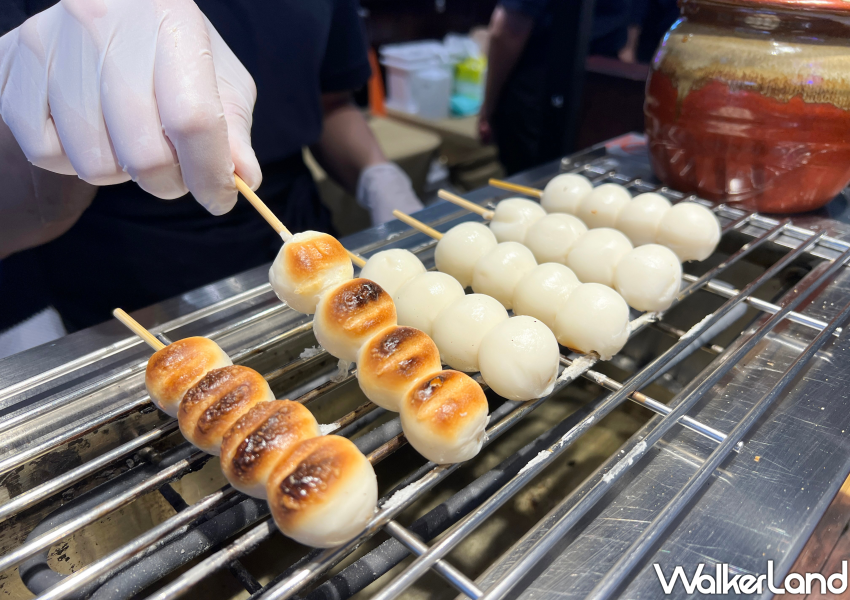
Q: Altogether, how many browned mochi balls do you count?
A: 8